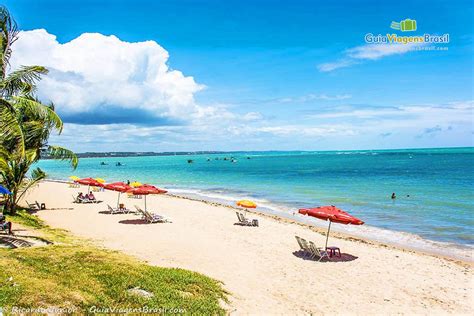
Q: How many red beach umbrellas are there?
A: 4